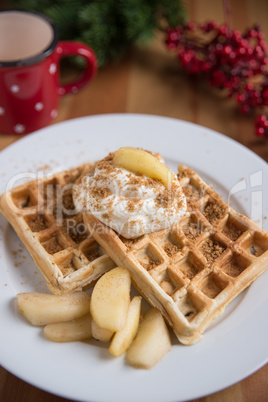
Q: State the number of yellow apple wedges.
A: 7